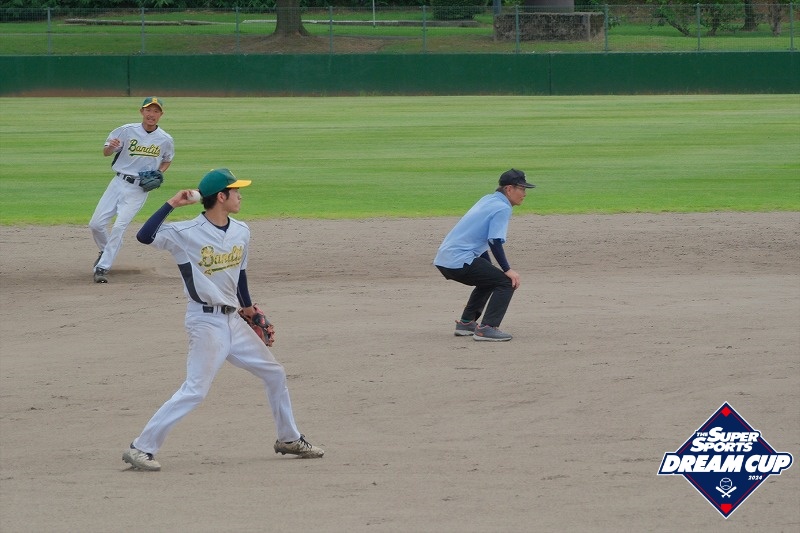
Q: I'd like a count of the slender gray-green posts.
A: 9